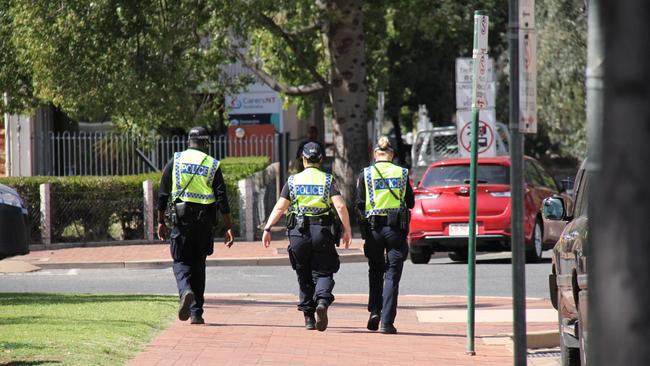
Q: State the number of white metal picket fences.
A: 1